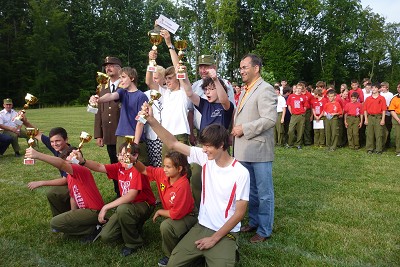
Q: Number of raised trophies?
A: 8